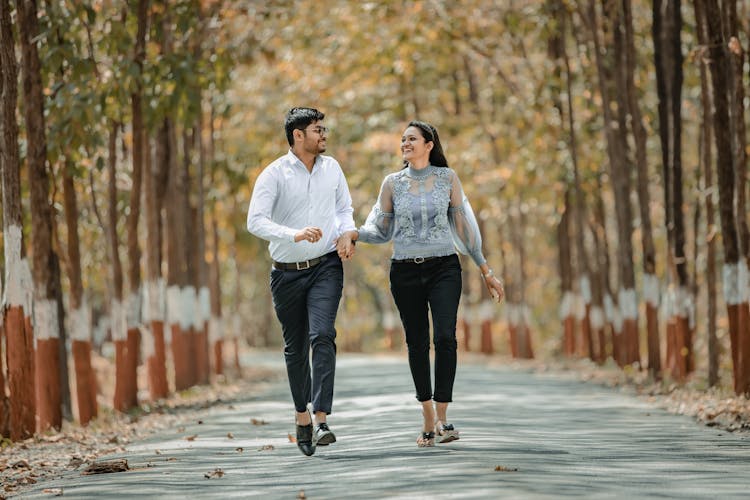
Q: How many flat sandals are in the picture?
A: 2